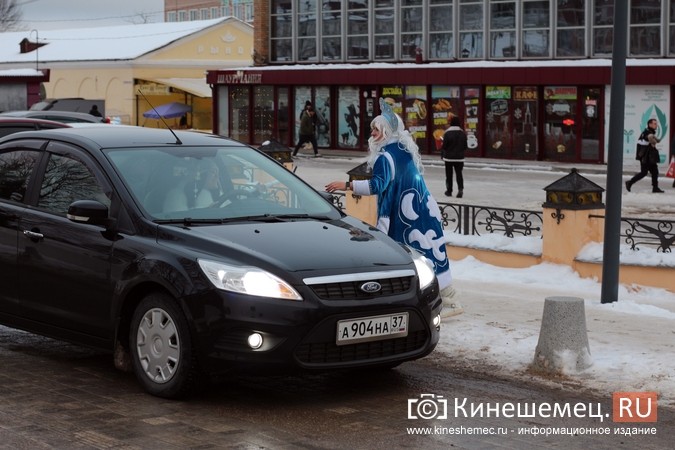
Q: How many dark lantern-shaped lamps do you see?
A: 3